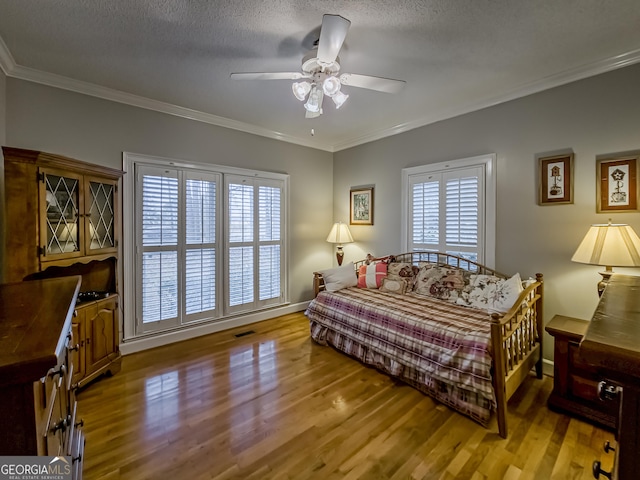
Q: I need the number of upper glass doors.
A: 2